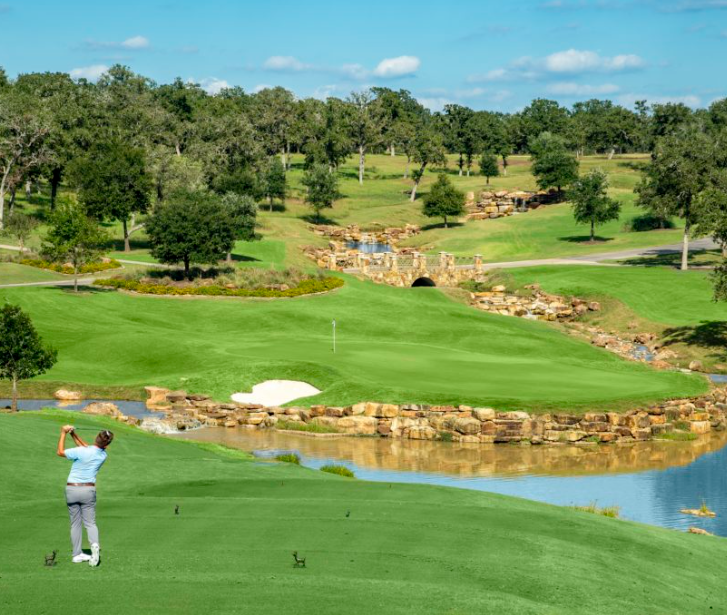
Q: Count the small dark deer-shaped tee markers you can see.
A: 4